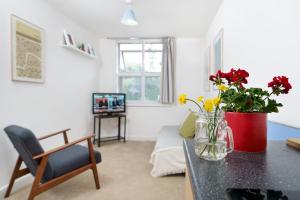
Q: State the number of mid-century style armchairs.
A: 1